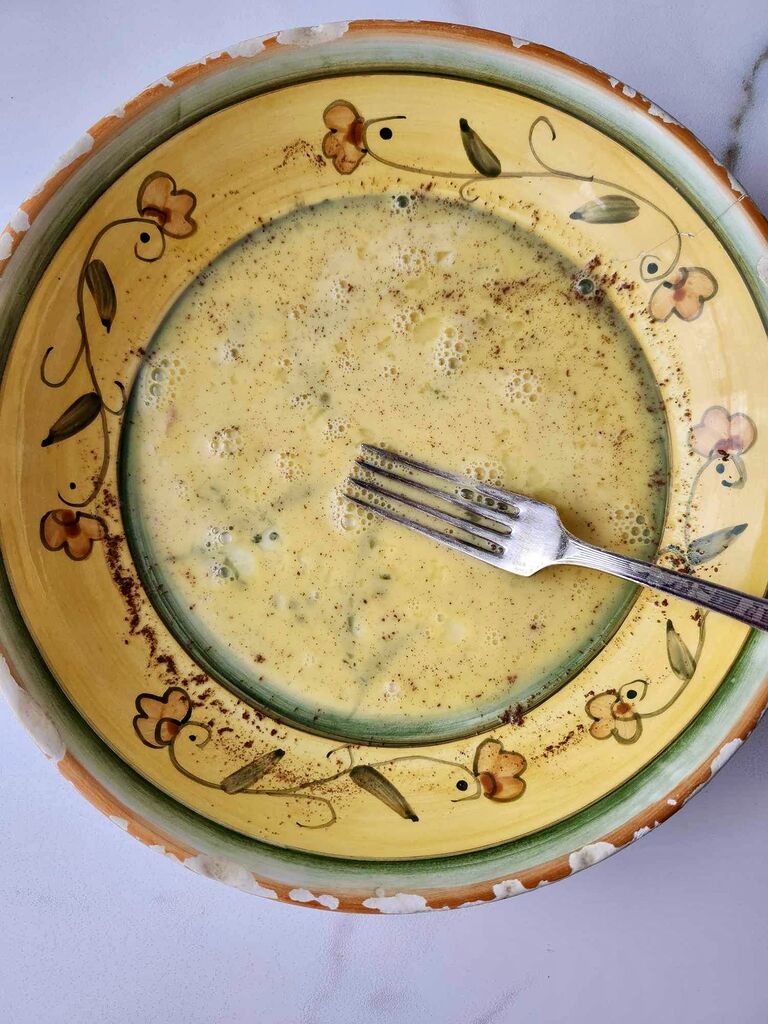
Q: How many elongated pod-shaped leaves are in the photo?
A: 8